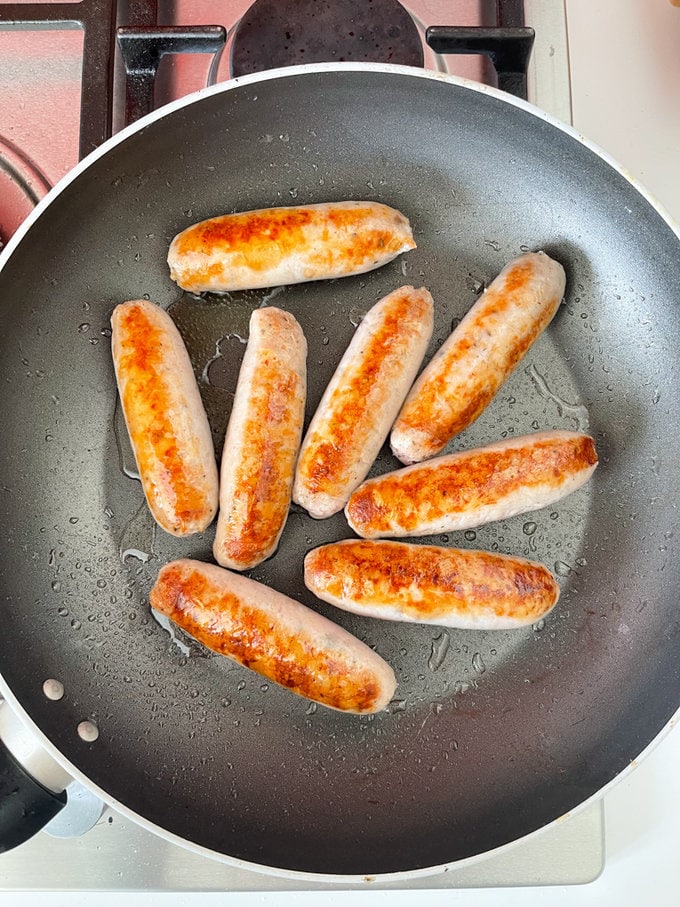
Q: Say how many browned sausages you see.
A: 8